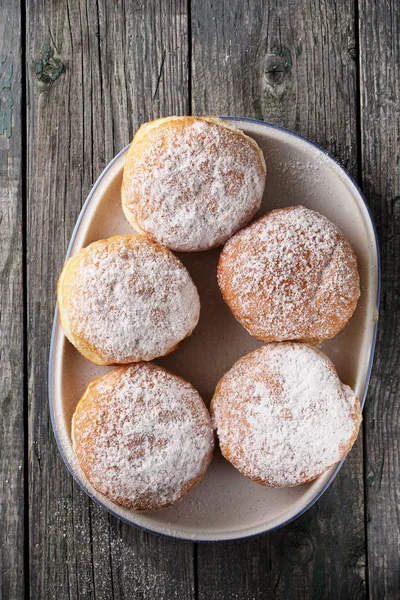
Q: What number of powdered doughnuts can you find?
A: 5